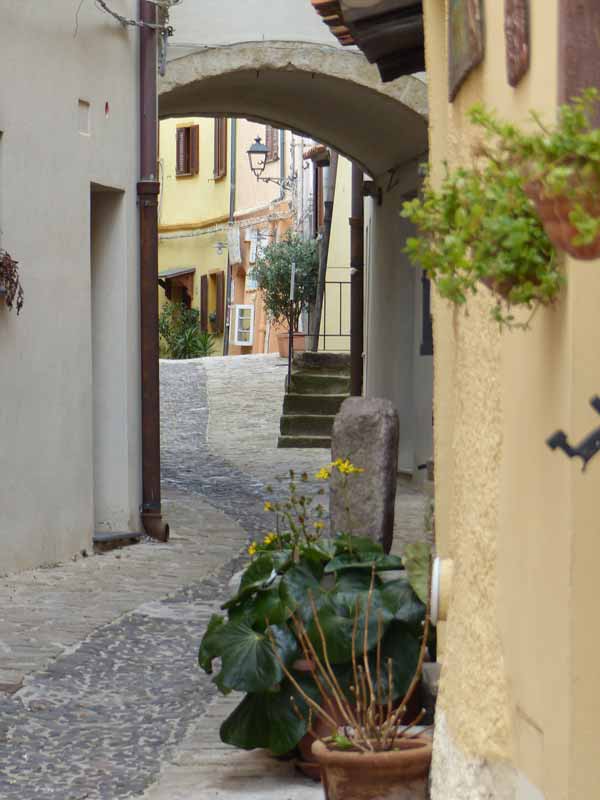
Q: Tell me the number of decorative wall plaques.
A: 2